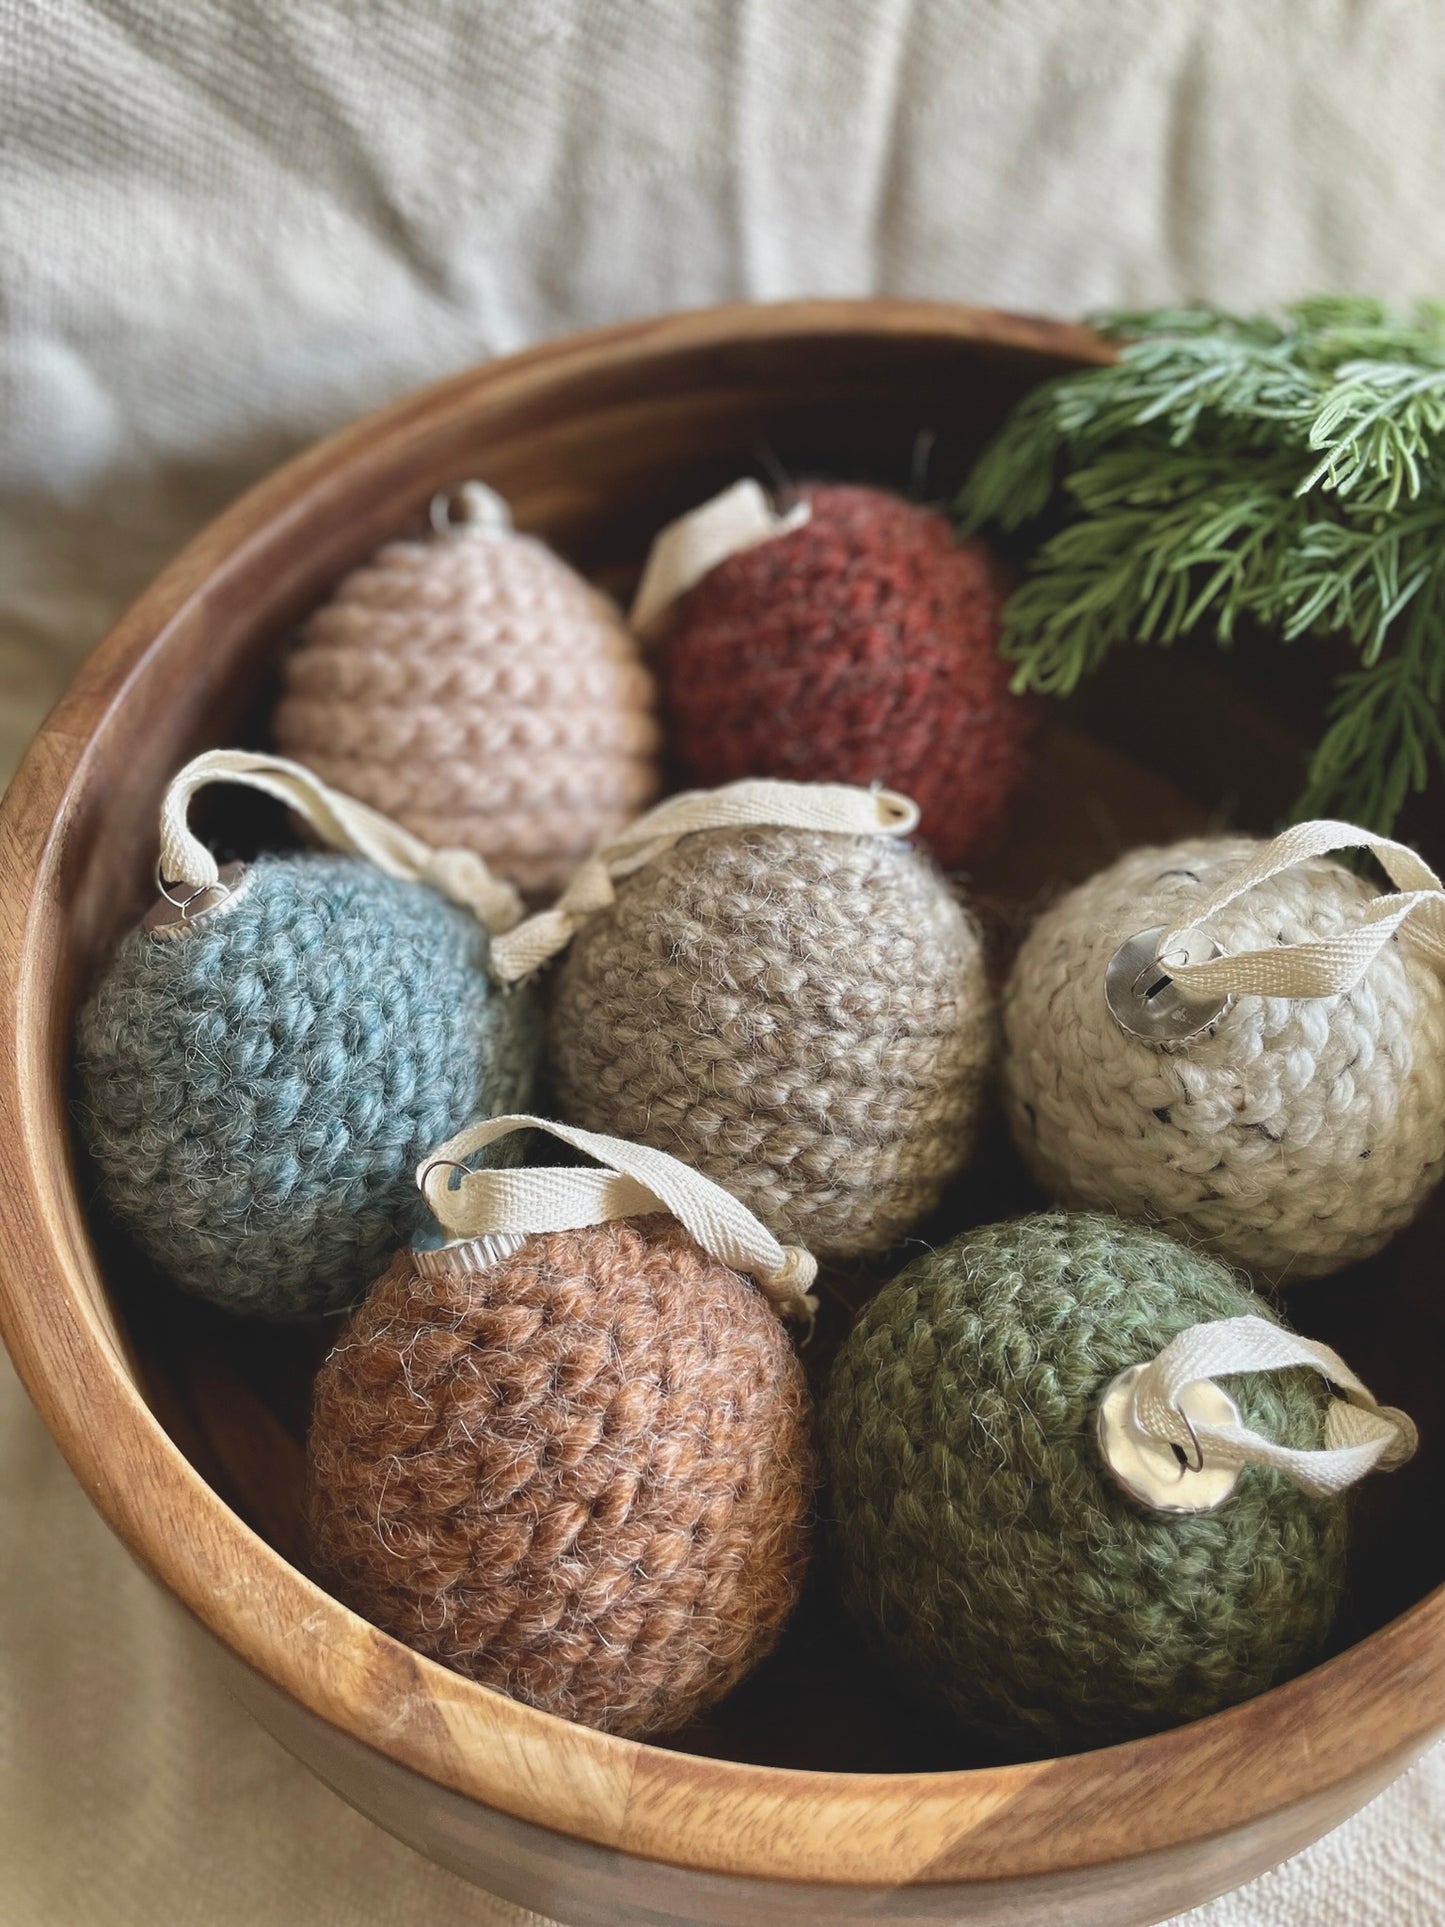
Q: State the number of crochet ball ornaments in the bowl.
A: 7